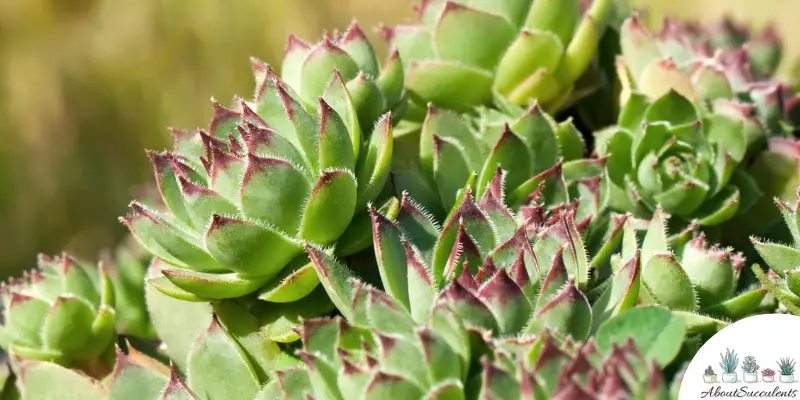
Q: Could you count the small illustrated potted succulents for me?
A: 5